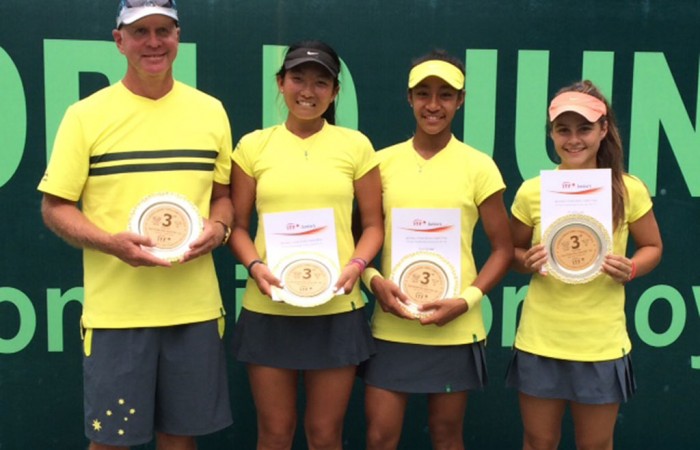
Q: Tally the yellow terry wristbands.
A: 2